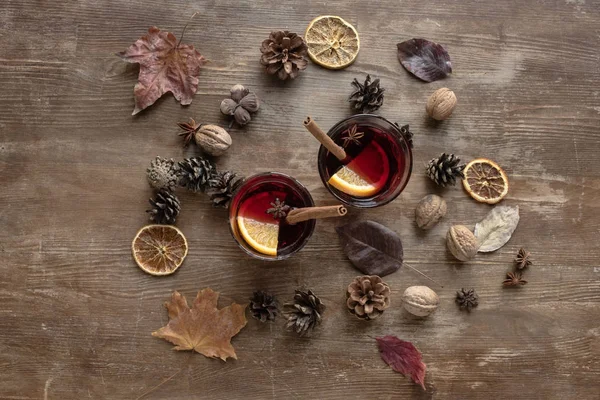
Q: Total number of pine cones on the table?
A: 11